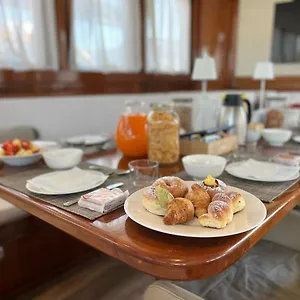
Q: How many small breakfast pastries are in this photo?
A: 7